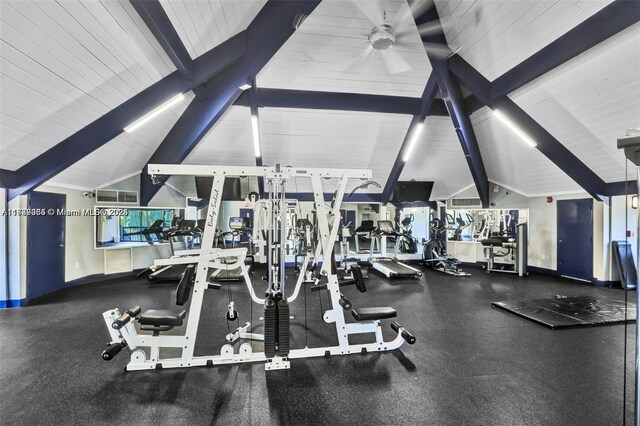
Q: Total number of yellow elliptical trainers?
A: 0